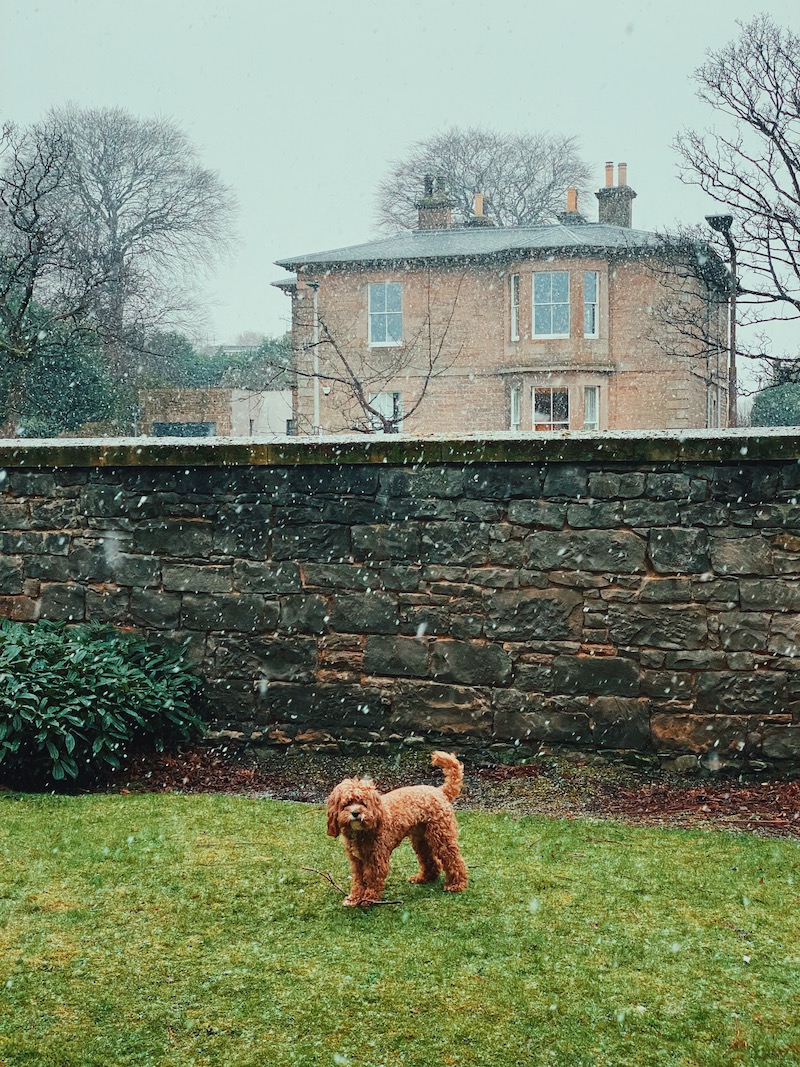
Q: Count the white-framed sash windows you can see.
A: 8